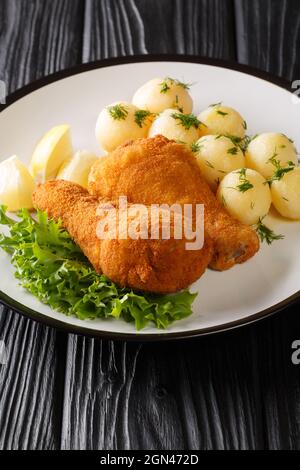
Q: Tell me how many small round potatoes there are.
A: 8